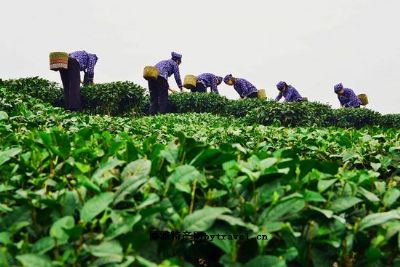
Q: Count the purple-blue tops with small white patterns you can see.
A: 6